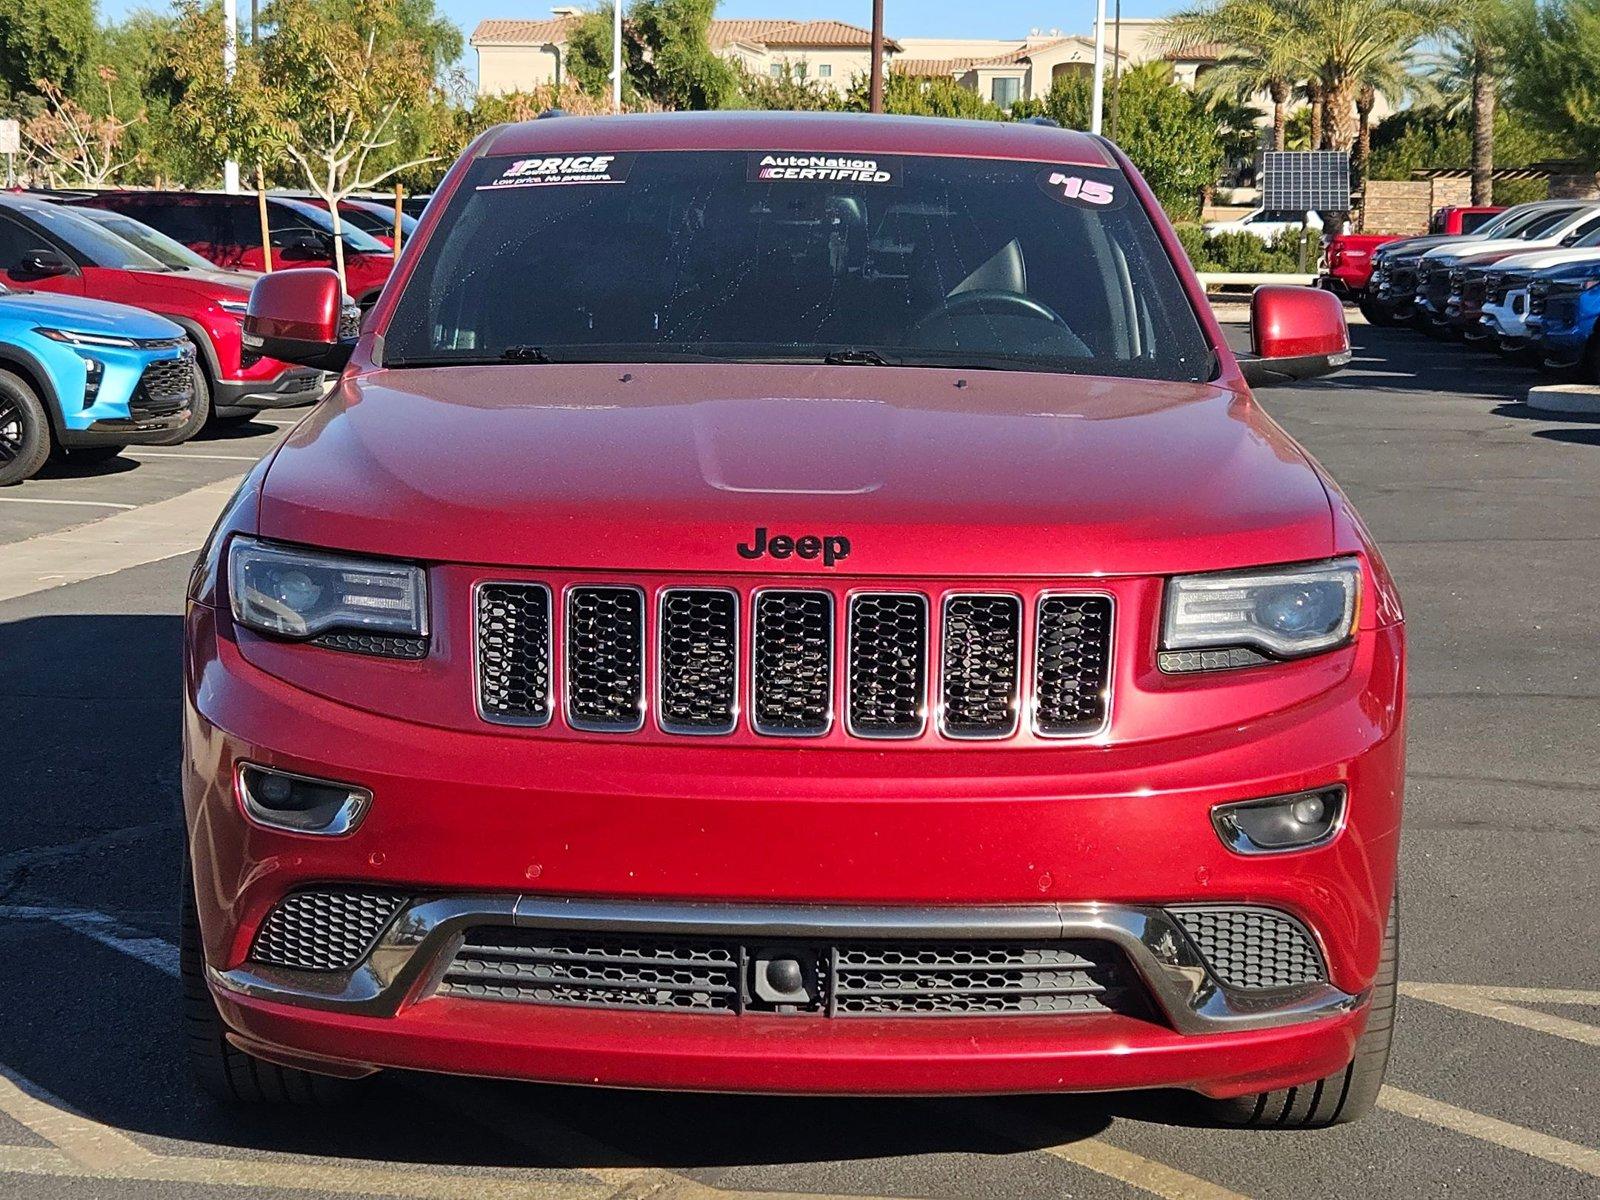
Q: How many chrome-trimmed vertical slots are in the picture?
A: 7